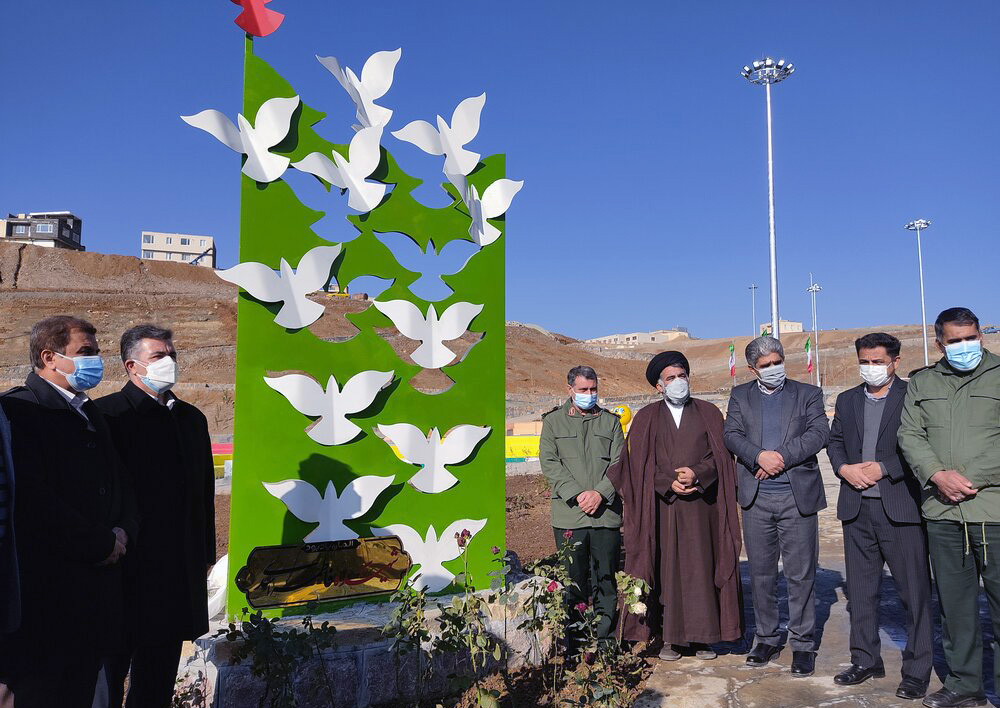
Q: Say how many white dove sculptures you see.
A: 11